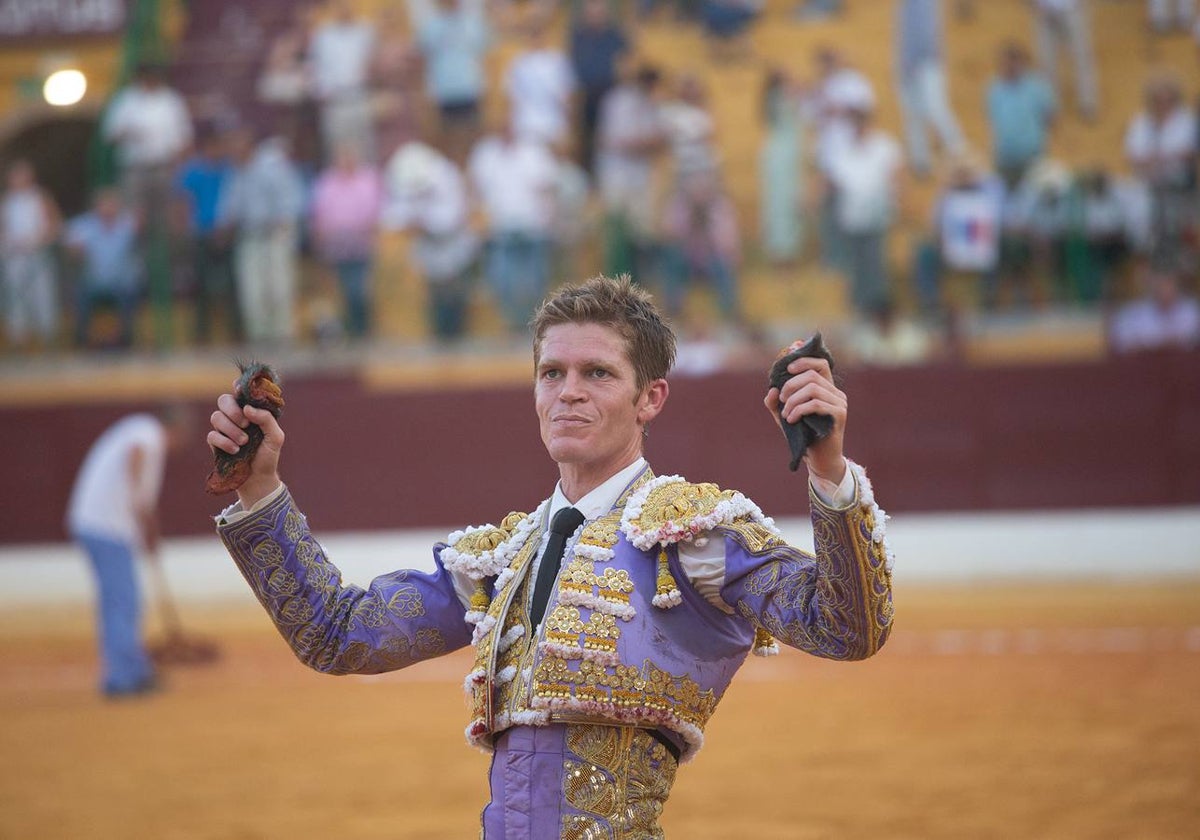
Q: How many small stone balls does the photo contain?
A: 0